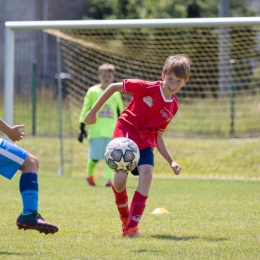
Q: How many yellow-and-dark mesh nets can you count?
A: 1